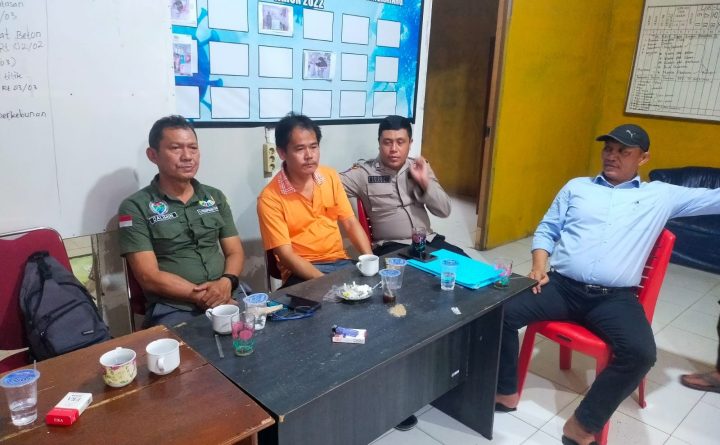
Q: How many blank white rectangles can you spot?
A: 14